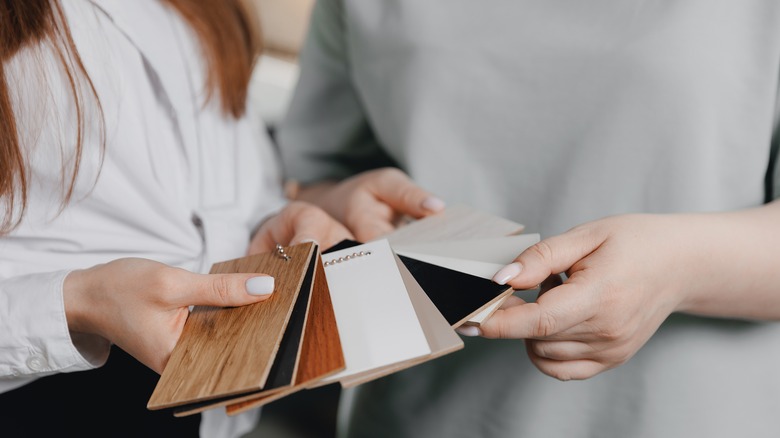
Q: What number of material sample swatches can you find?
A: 9